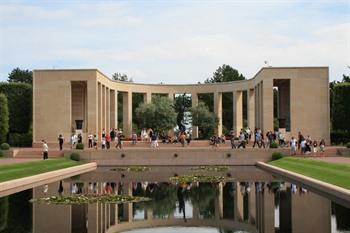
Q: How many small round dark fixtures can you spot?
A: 3